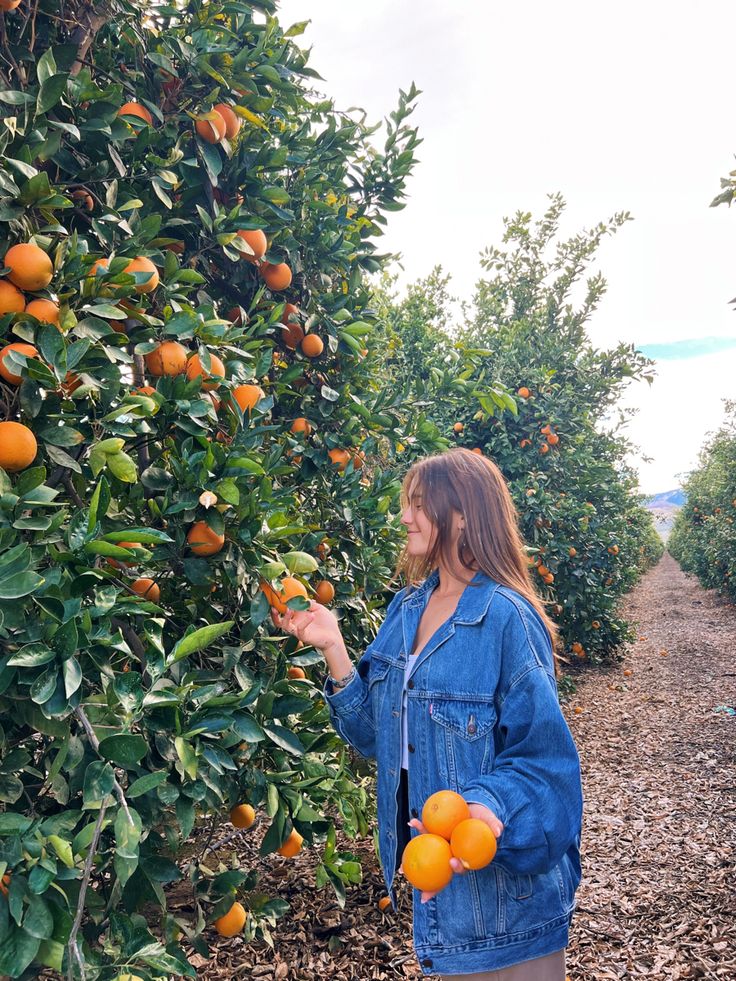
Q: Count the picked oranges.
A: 3